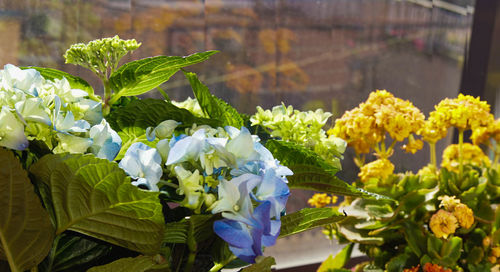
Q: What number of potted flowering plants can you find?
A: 2